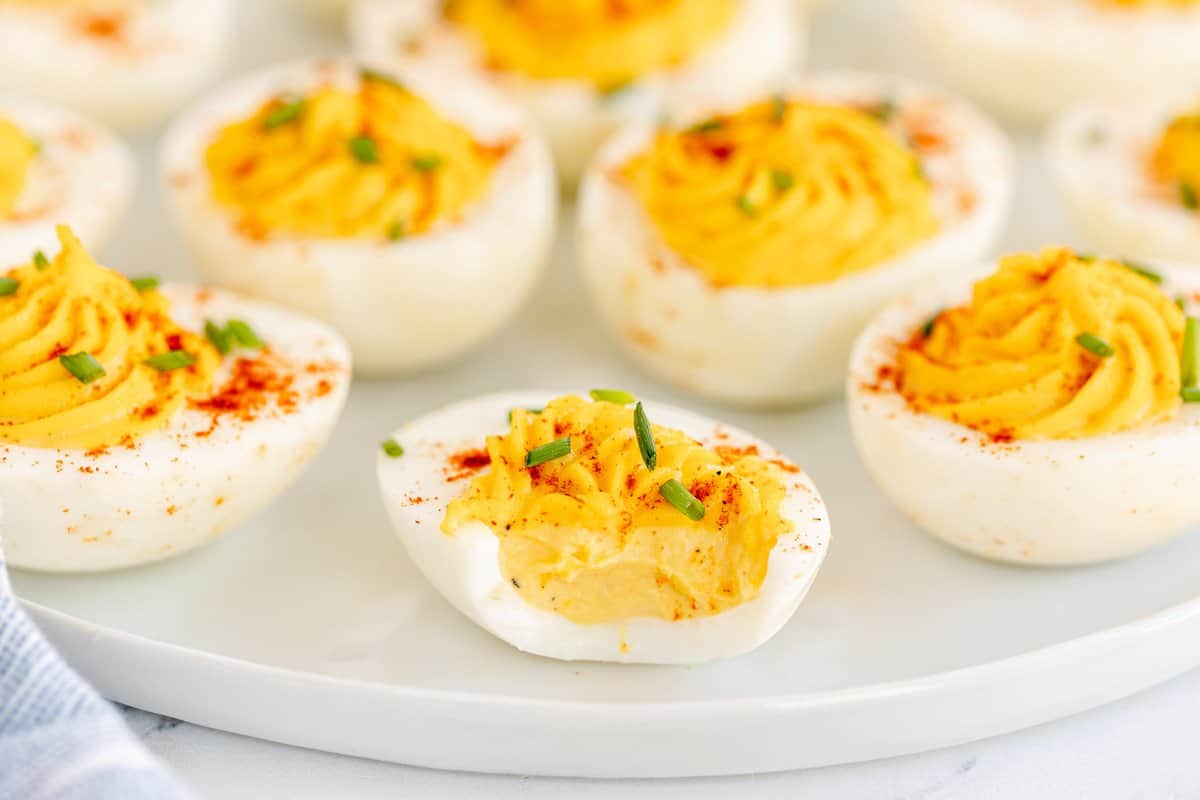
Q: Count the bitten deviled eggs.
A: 1